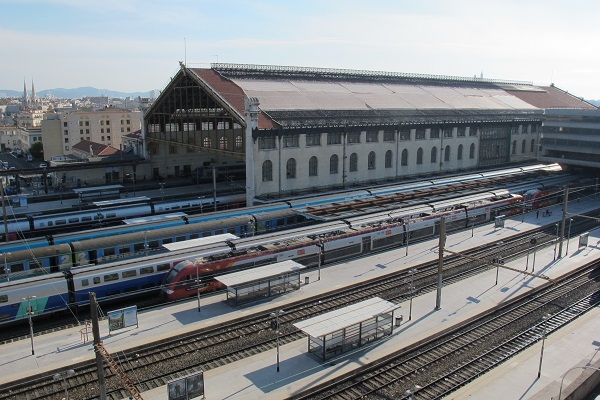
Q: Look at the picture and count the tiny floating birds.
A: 0